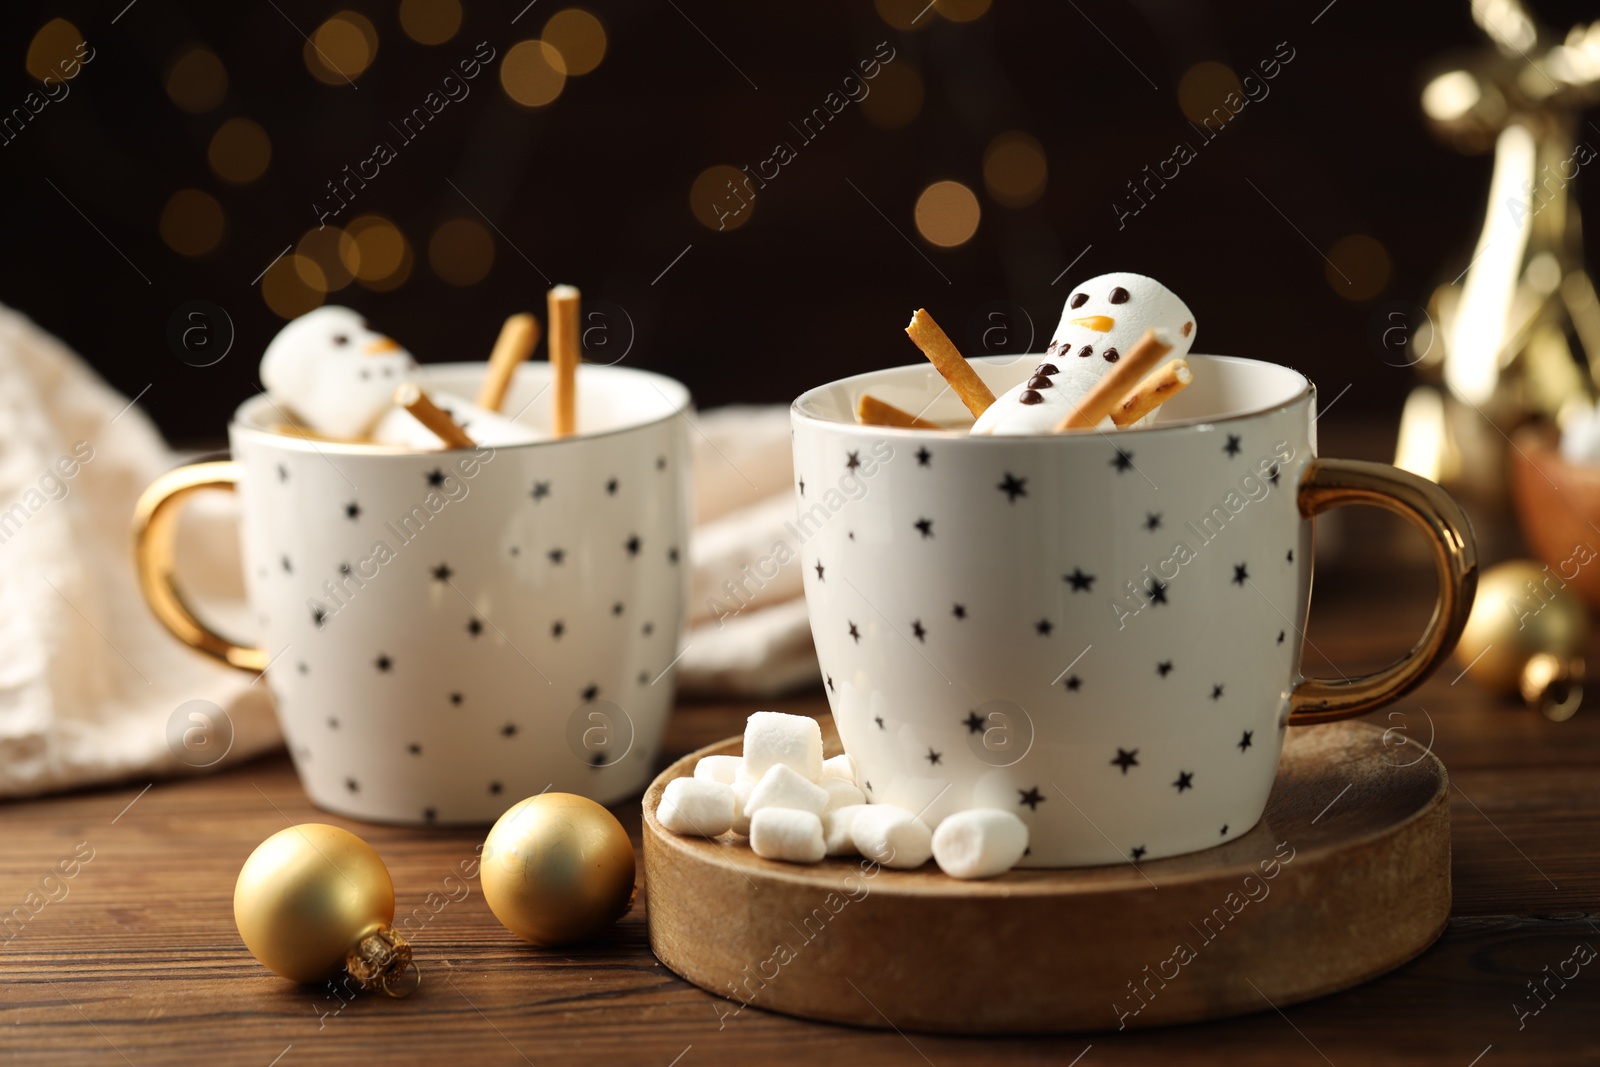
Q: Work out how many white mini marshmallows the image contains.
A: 11